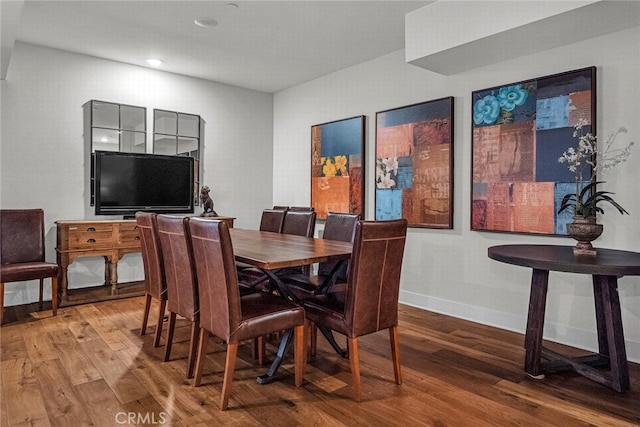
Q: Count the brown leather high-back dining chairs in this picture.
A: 10